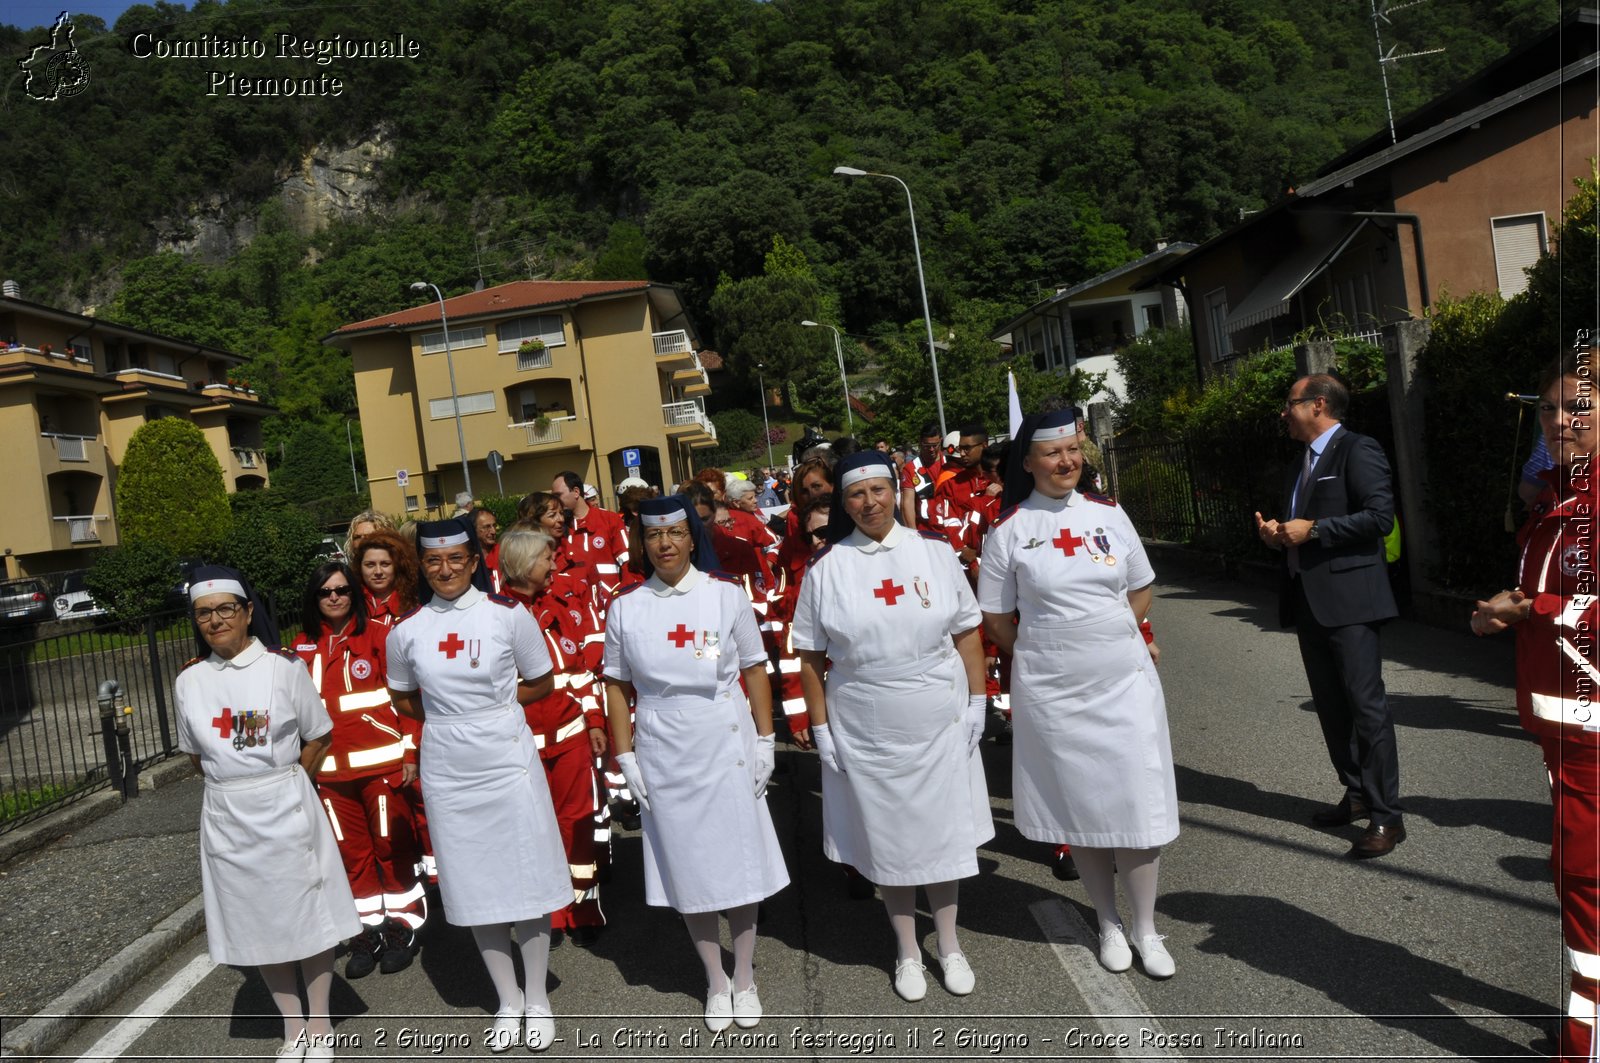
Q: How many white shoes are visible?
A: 10